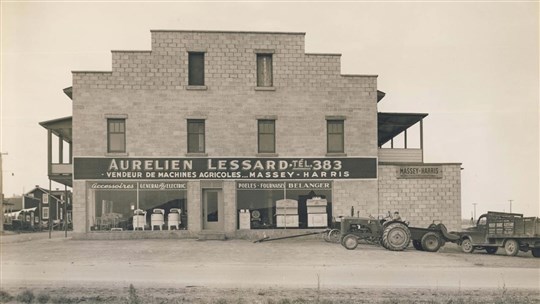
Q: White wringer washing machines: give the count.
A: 3